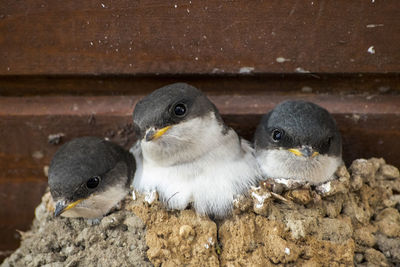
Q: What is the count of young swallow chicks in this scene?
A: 3